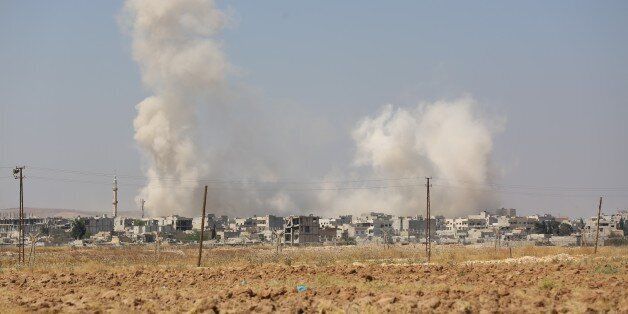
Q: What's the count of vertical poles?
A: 4